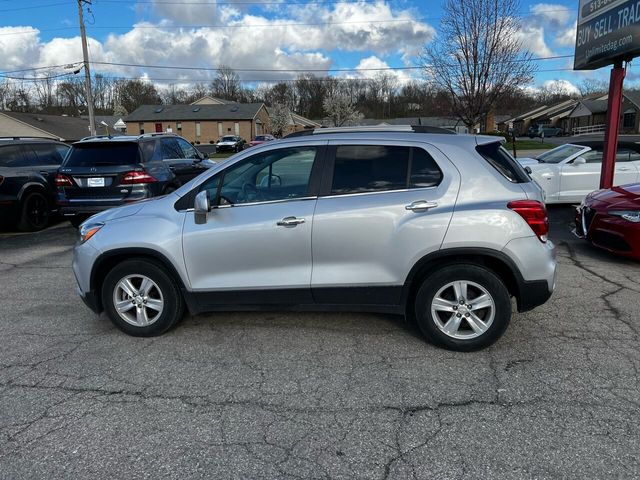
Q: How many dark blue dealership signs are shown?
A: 1